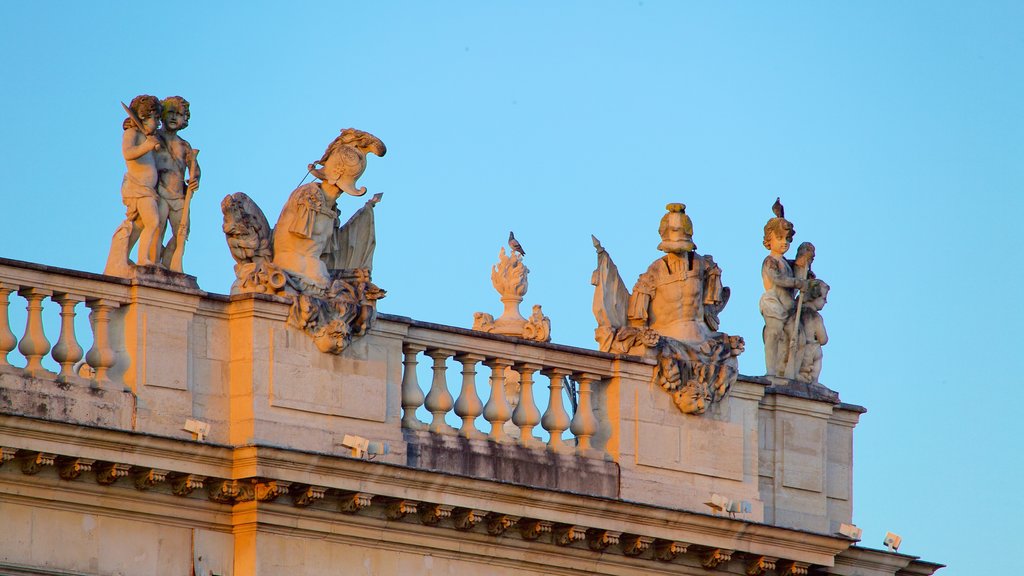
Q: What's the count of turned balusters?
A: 11